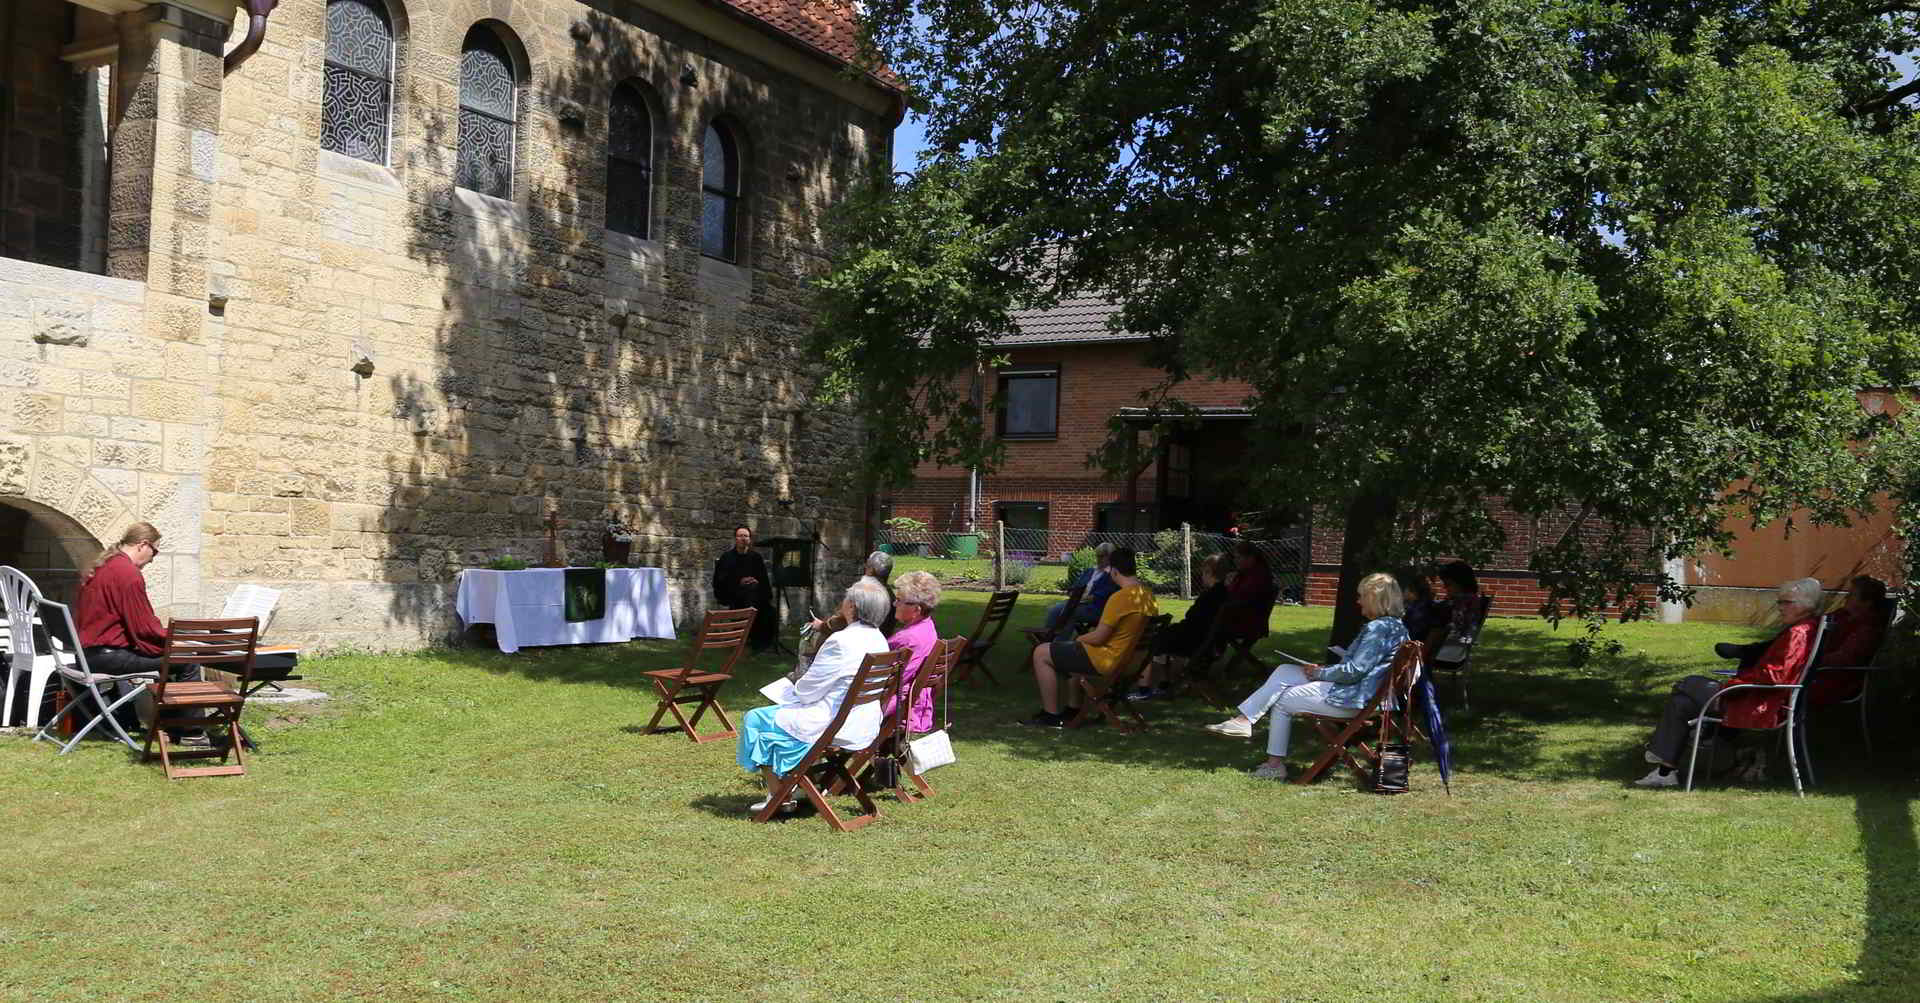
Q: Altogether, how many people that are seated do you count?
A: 14